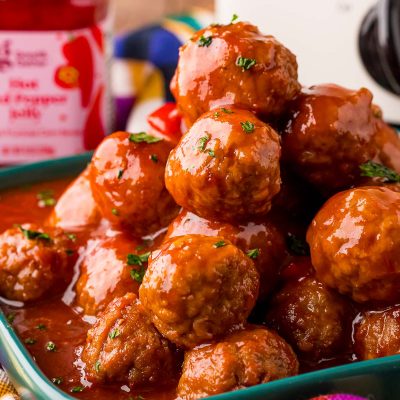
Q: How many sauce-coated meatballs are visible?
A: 15